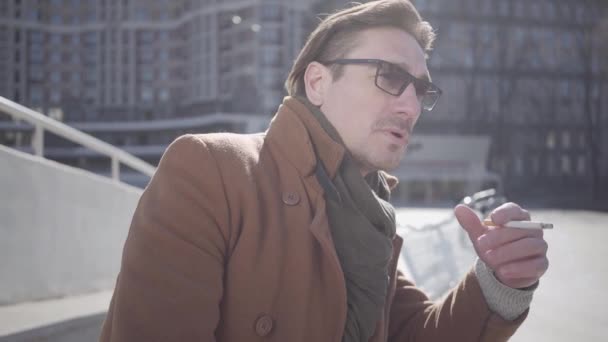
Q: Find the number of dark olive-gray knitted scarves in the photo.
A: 1